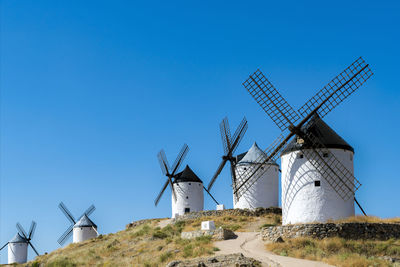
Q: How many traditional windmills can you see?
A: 5